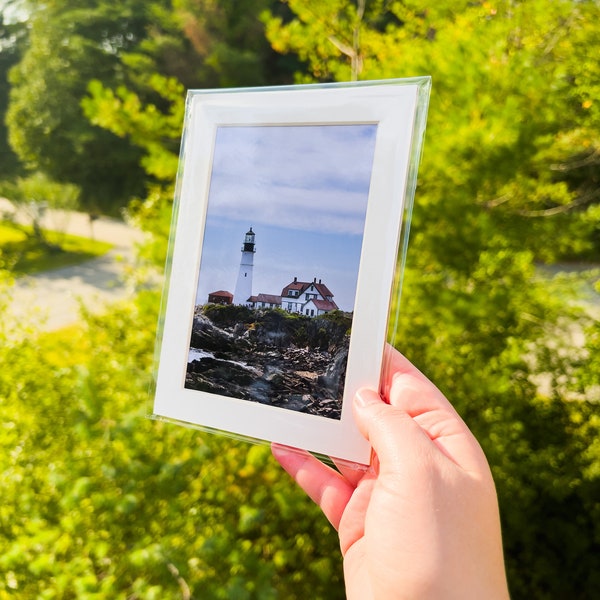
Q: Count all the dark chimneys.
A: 3